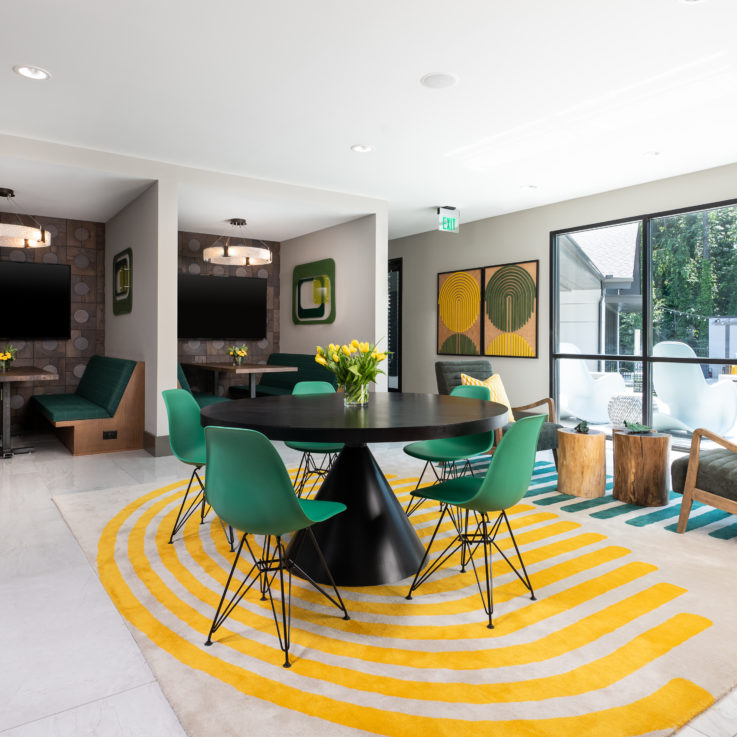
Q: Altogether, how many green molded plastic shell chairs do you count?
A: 5